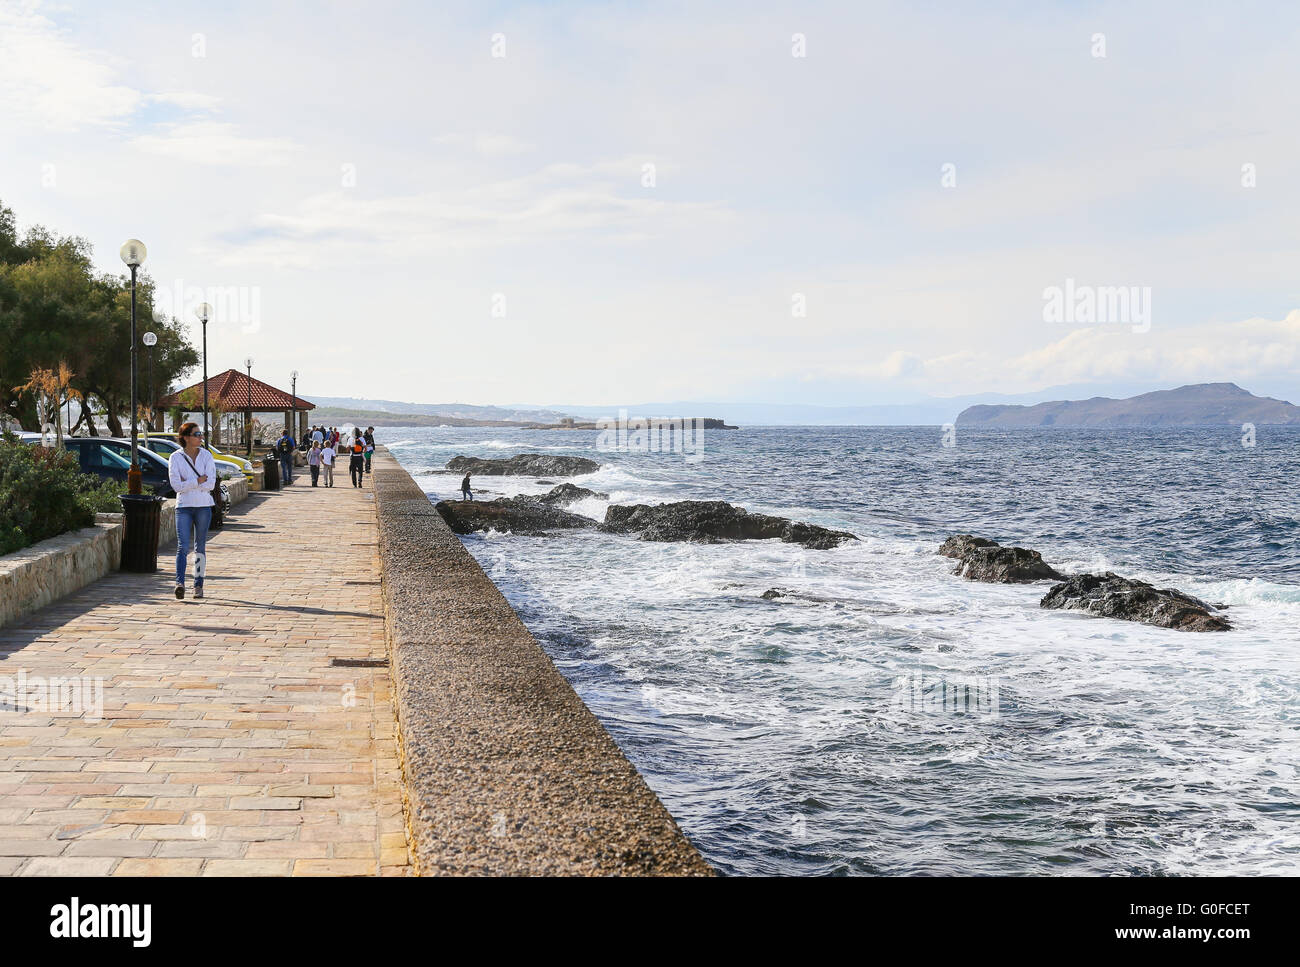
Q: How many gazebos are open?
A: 1